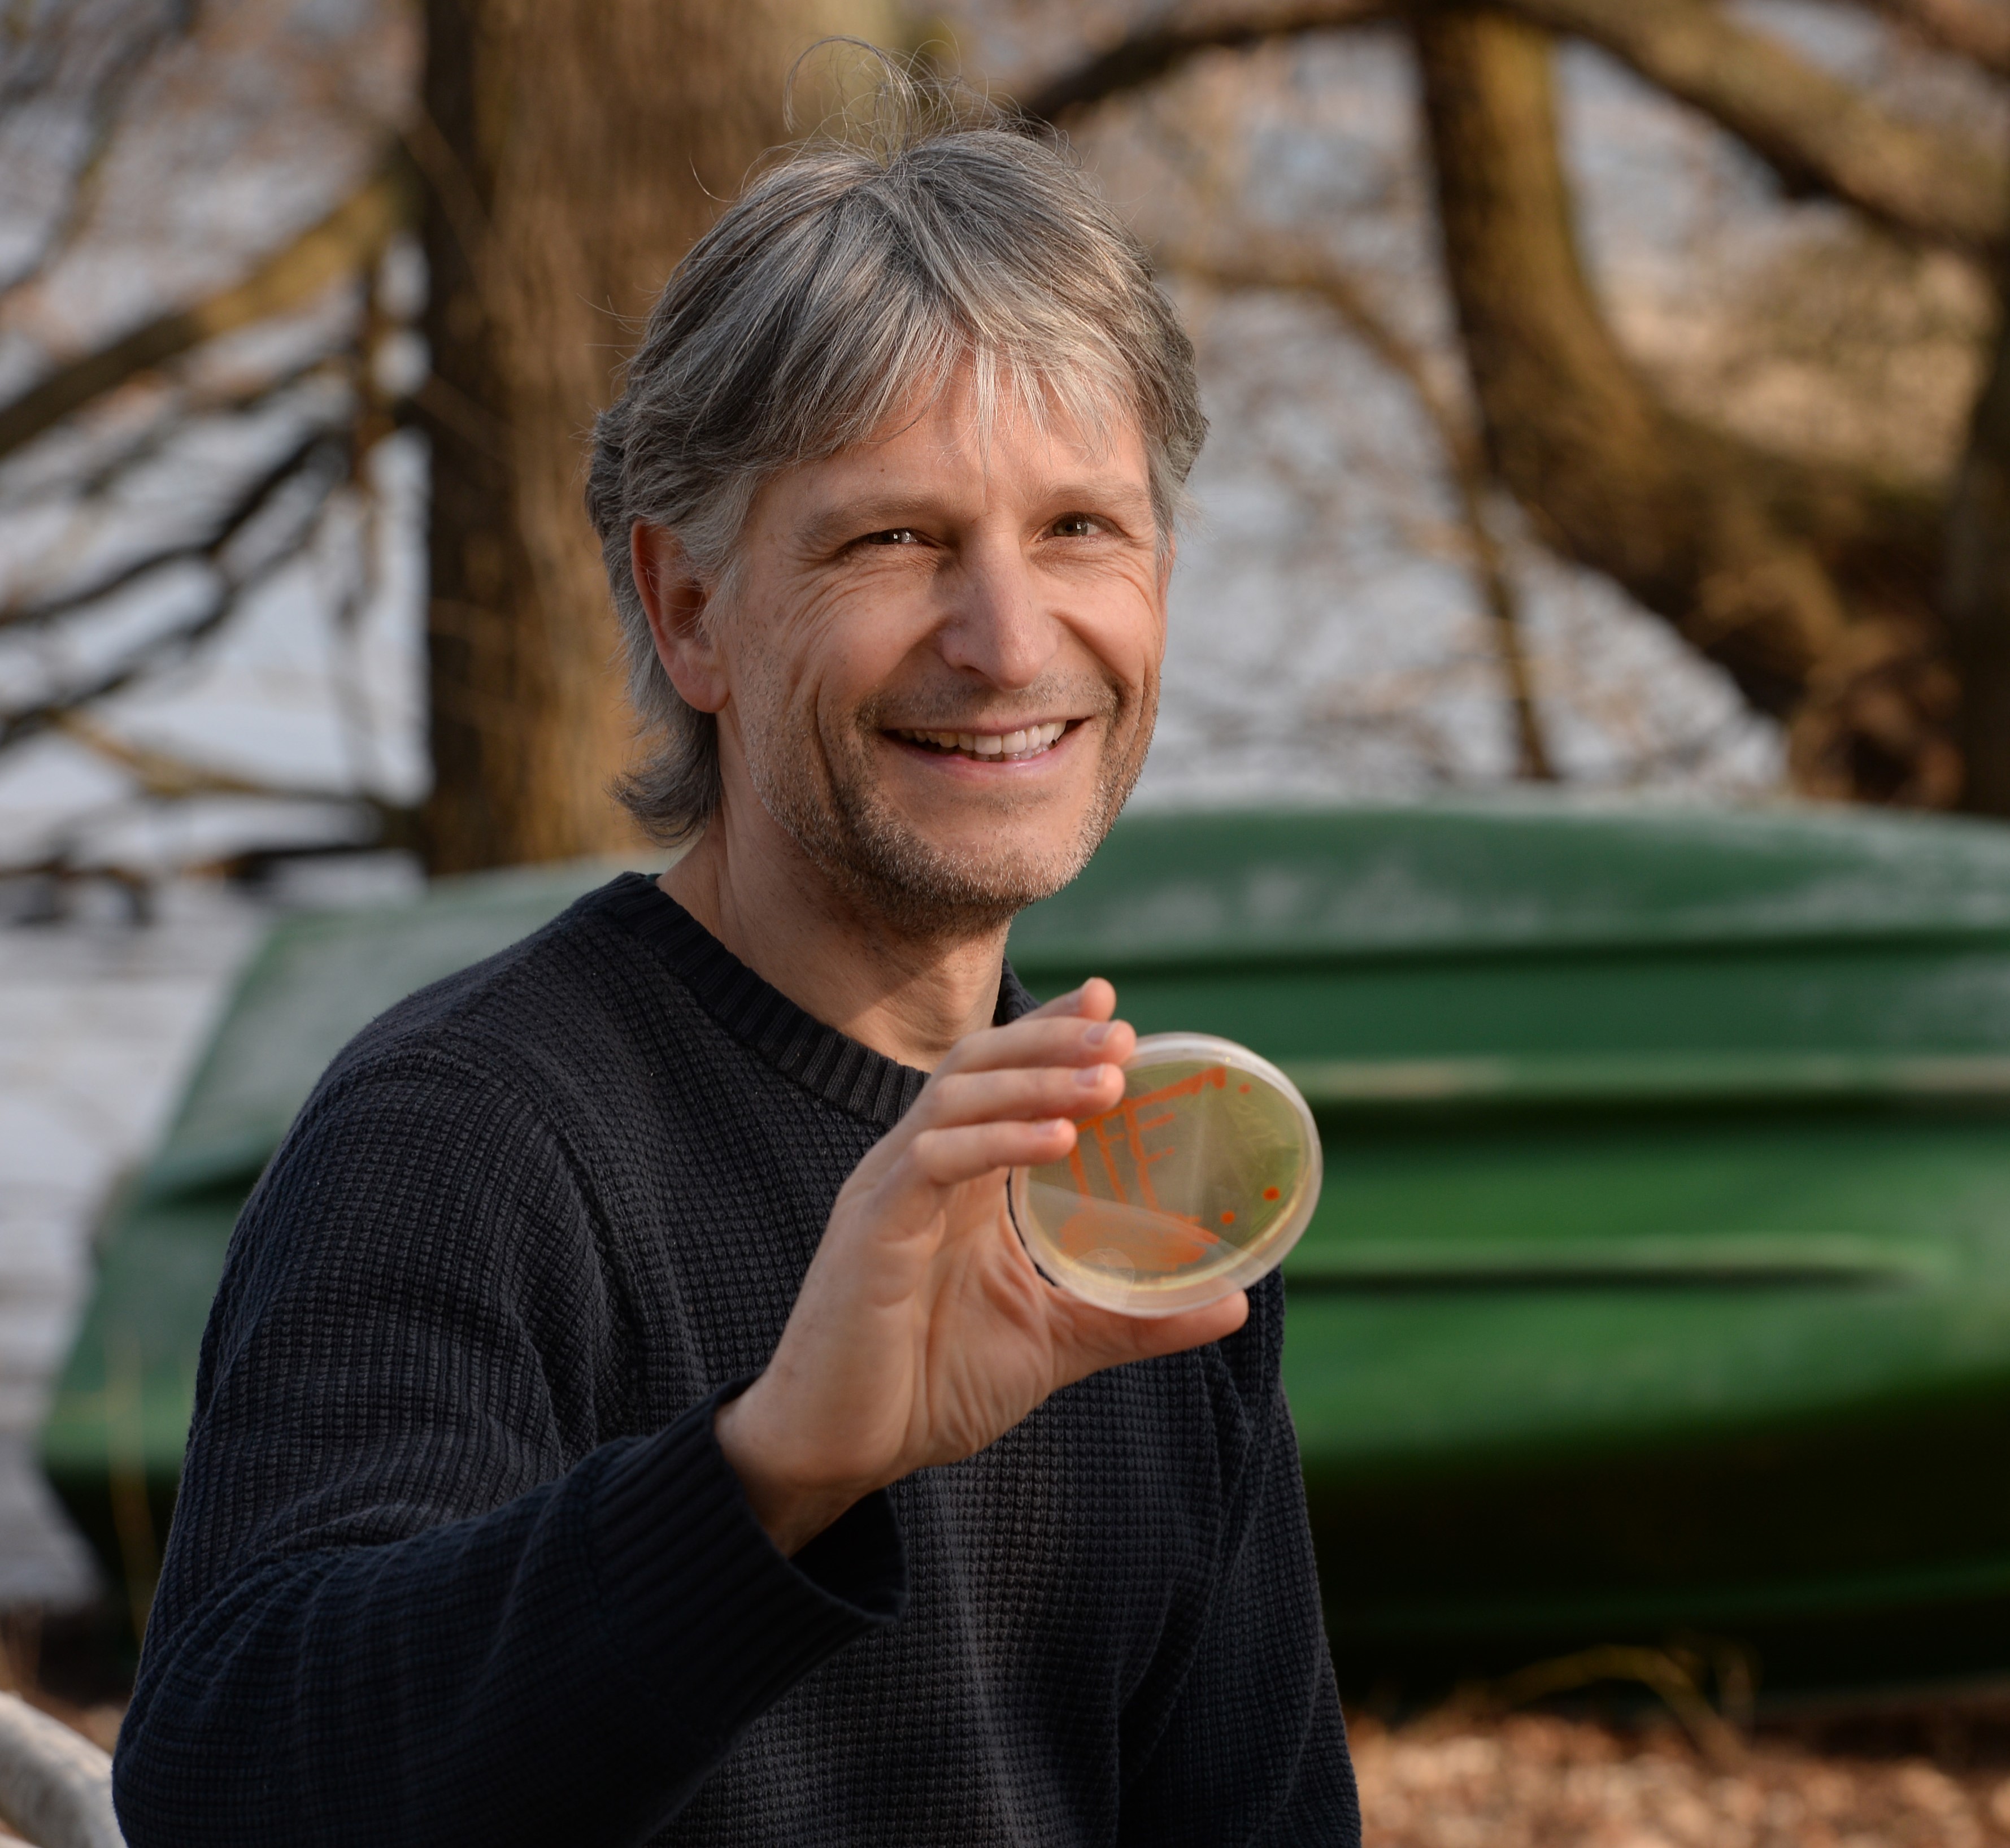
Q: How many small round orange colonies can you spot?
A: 3